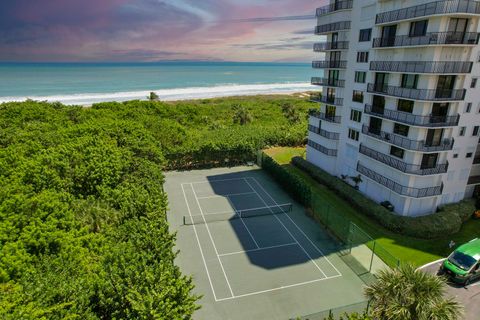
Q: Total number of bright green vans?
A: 1